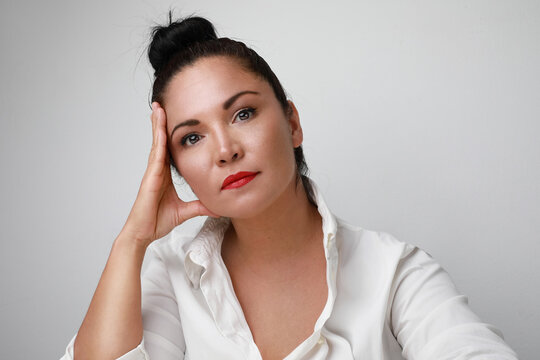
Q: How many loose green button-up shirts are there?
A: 0